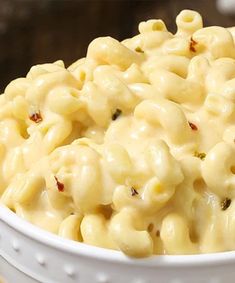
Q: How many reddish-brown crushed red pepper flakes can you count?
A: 4